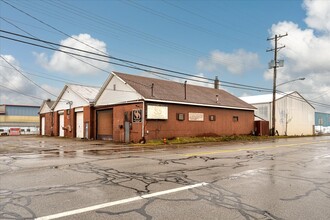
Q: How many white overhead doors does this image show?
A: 3